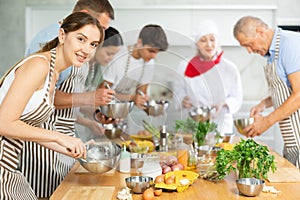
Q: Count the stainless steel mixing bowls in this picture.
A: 8